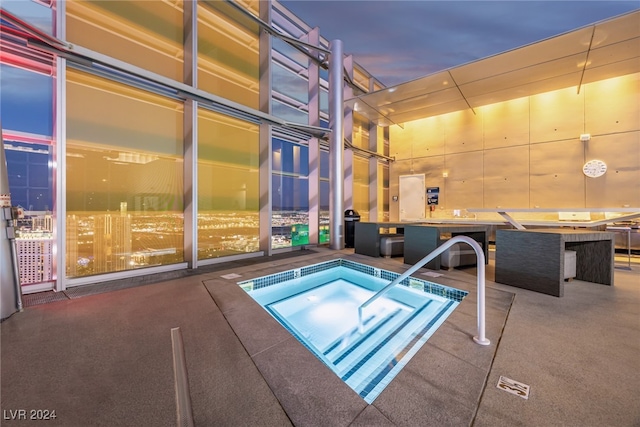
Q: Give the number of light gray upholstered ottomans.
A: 3